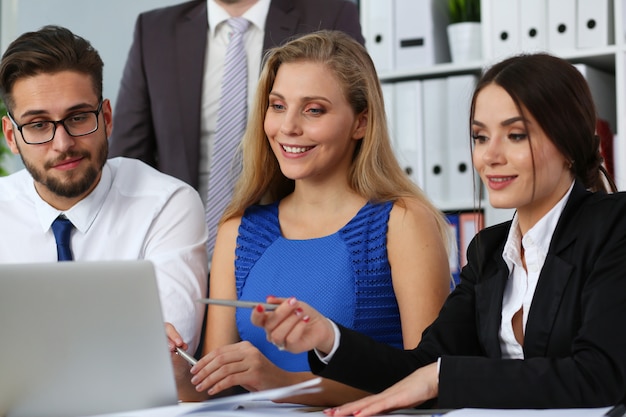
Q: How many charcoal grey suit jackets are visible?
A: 1